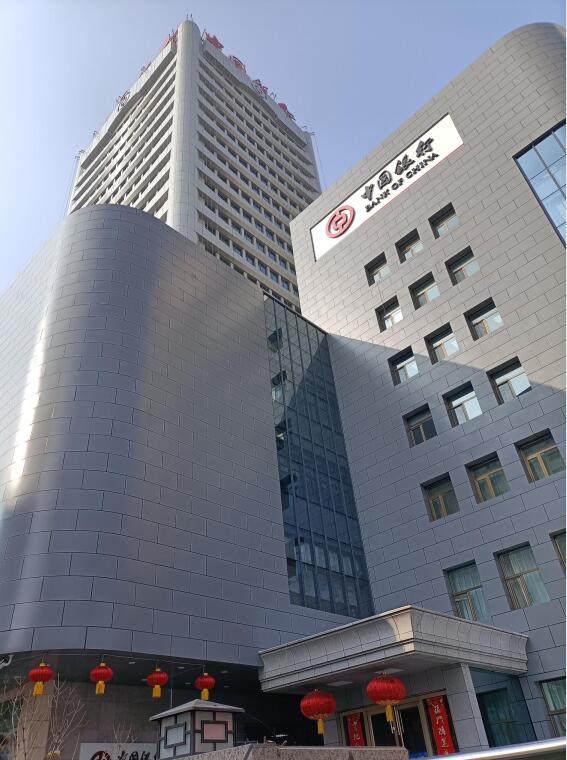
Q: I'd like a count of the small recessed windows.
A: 15